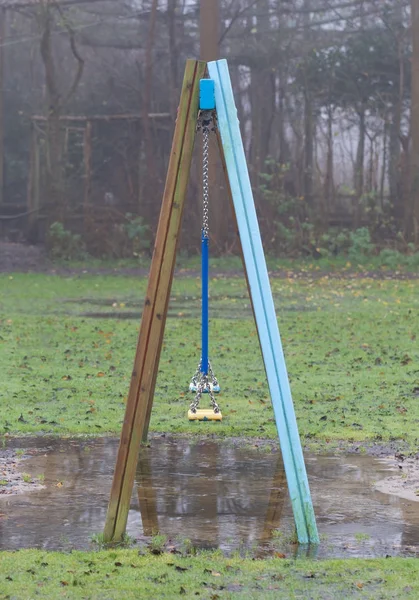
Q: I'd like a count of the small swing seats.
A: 2